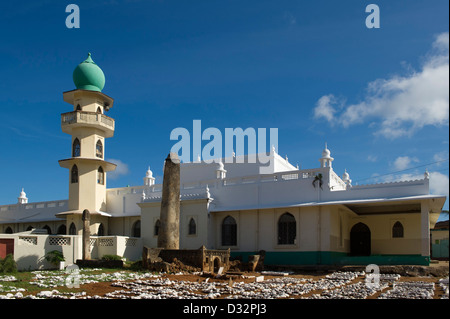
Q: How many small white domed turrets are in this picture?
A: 5